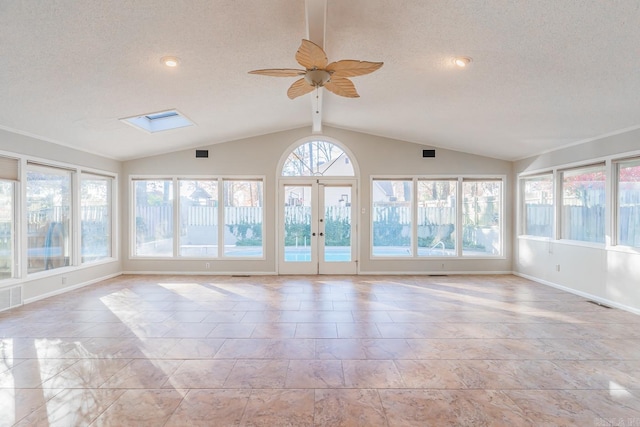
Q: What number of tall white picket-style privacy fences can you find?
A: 1